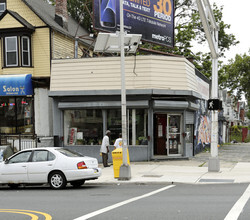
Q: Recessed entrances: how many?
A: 1